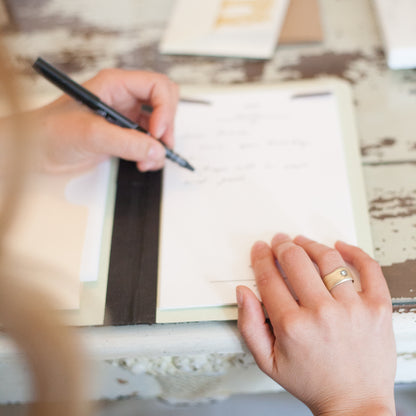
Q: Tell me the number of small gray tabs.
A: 2